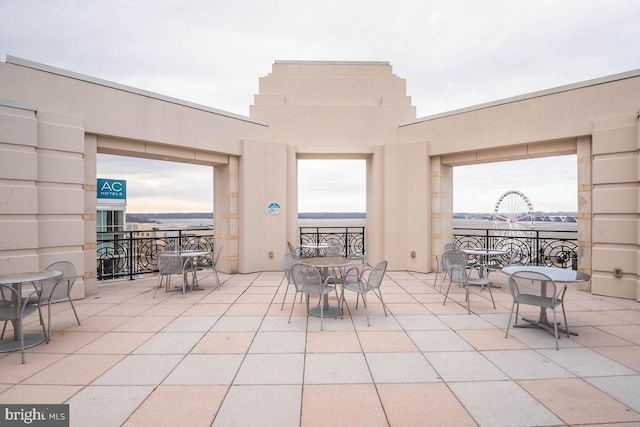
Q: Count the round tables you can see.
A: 6